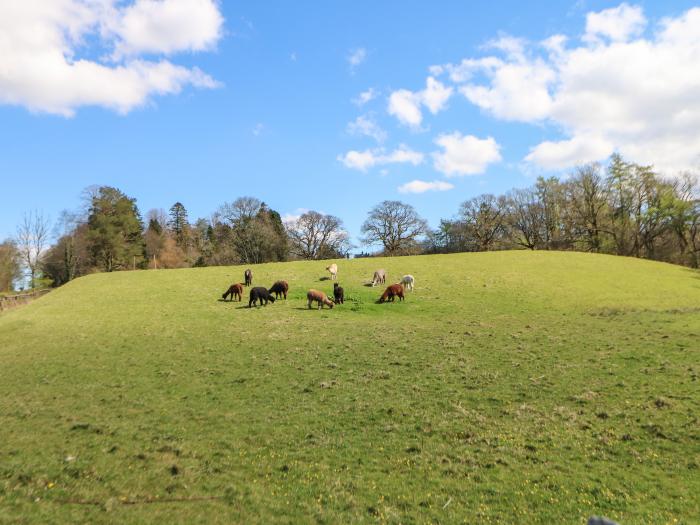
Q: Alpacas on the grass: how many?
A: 10